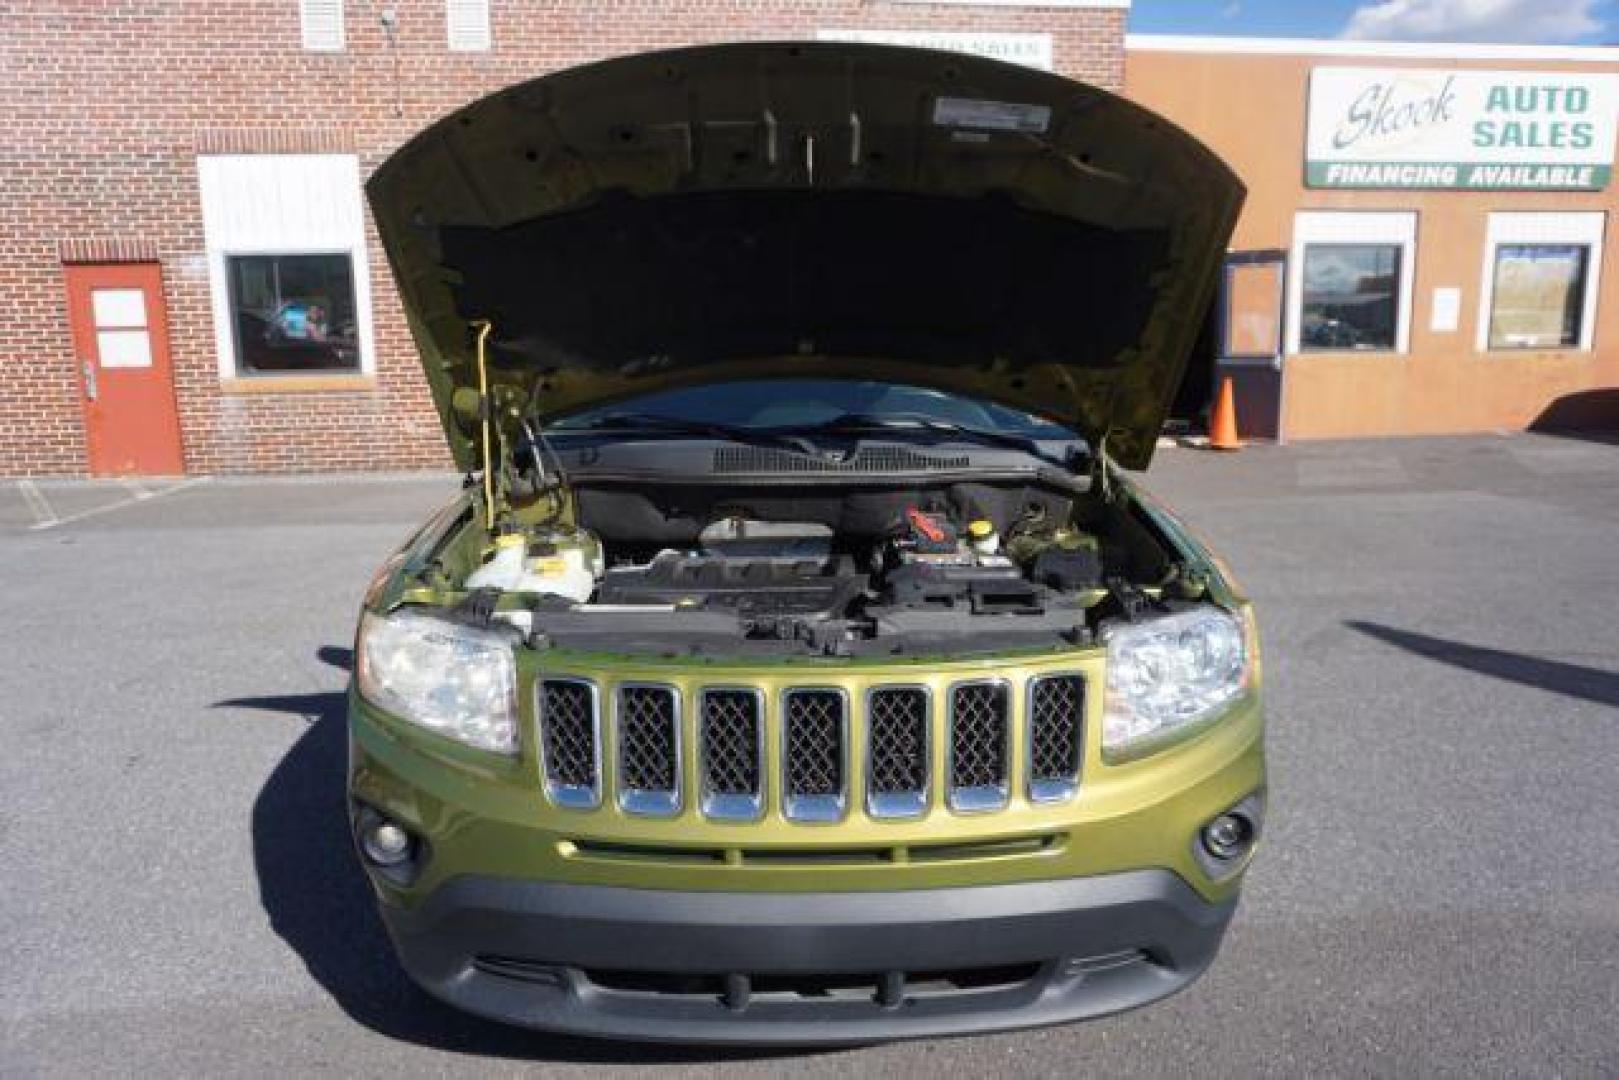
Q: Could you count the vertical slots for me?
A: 7